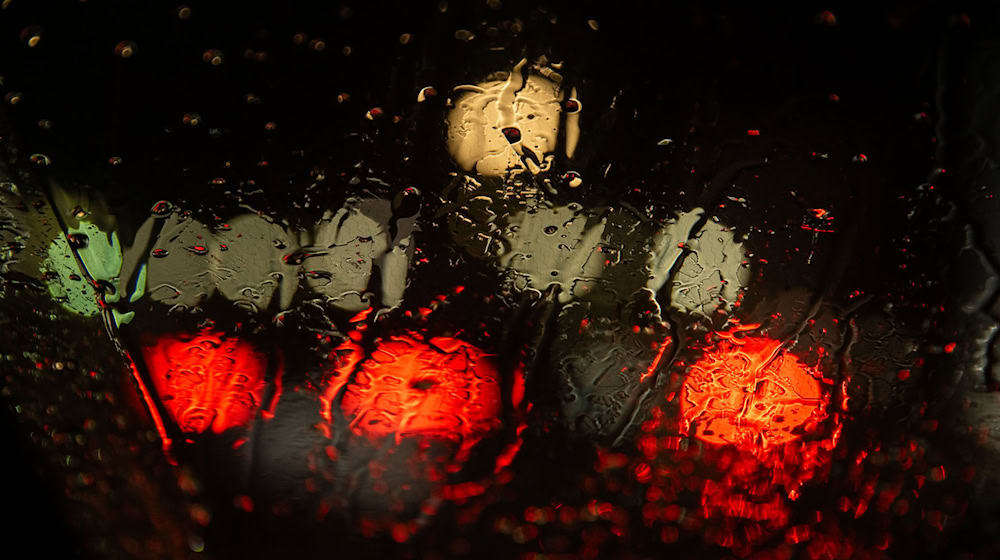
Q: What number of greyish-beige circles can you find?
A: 5